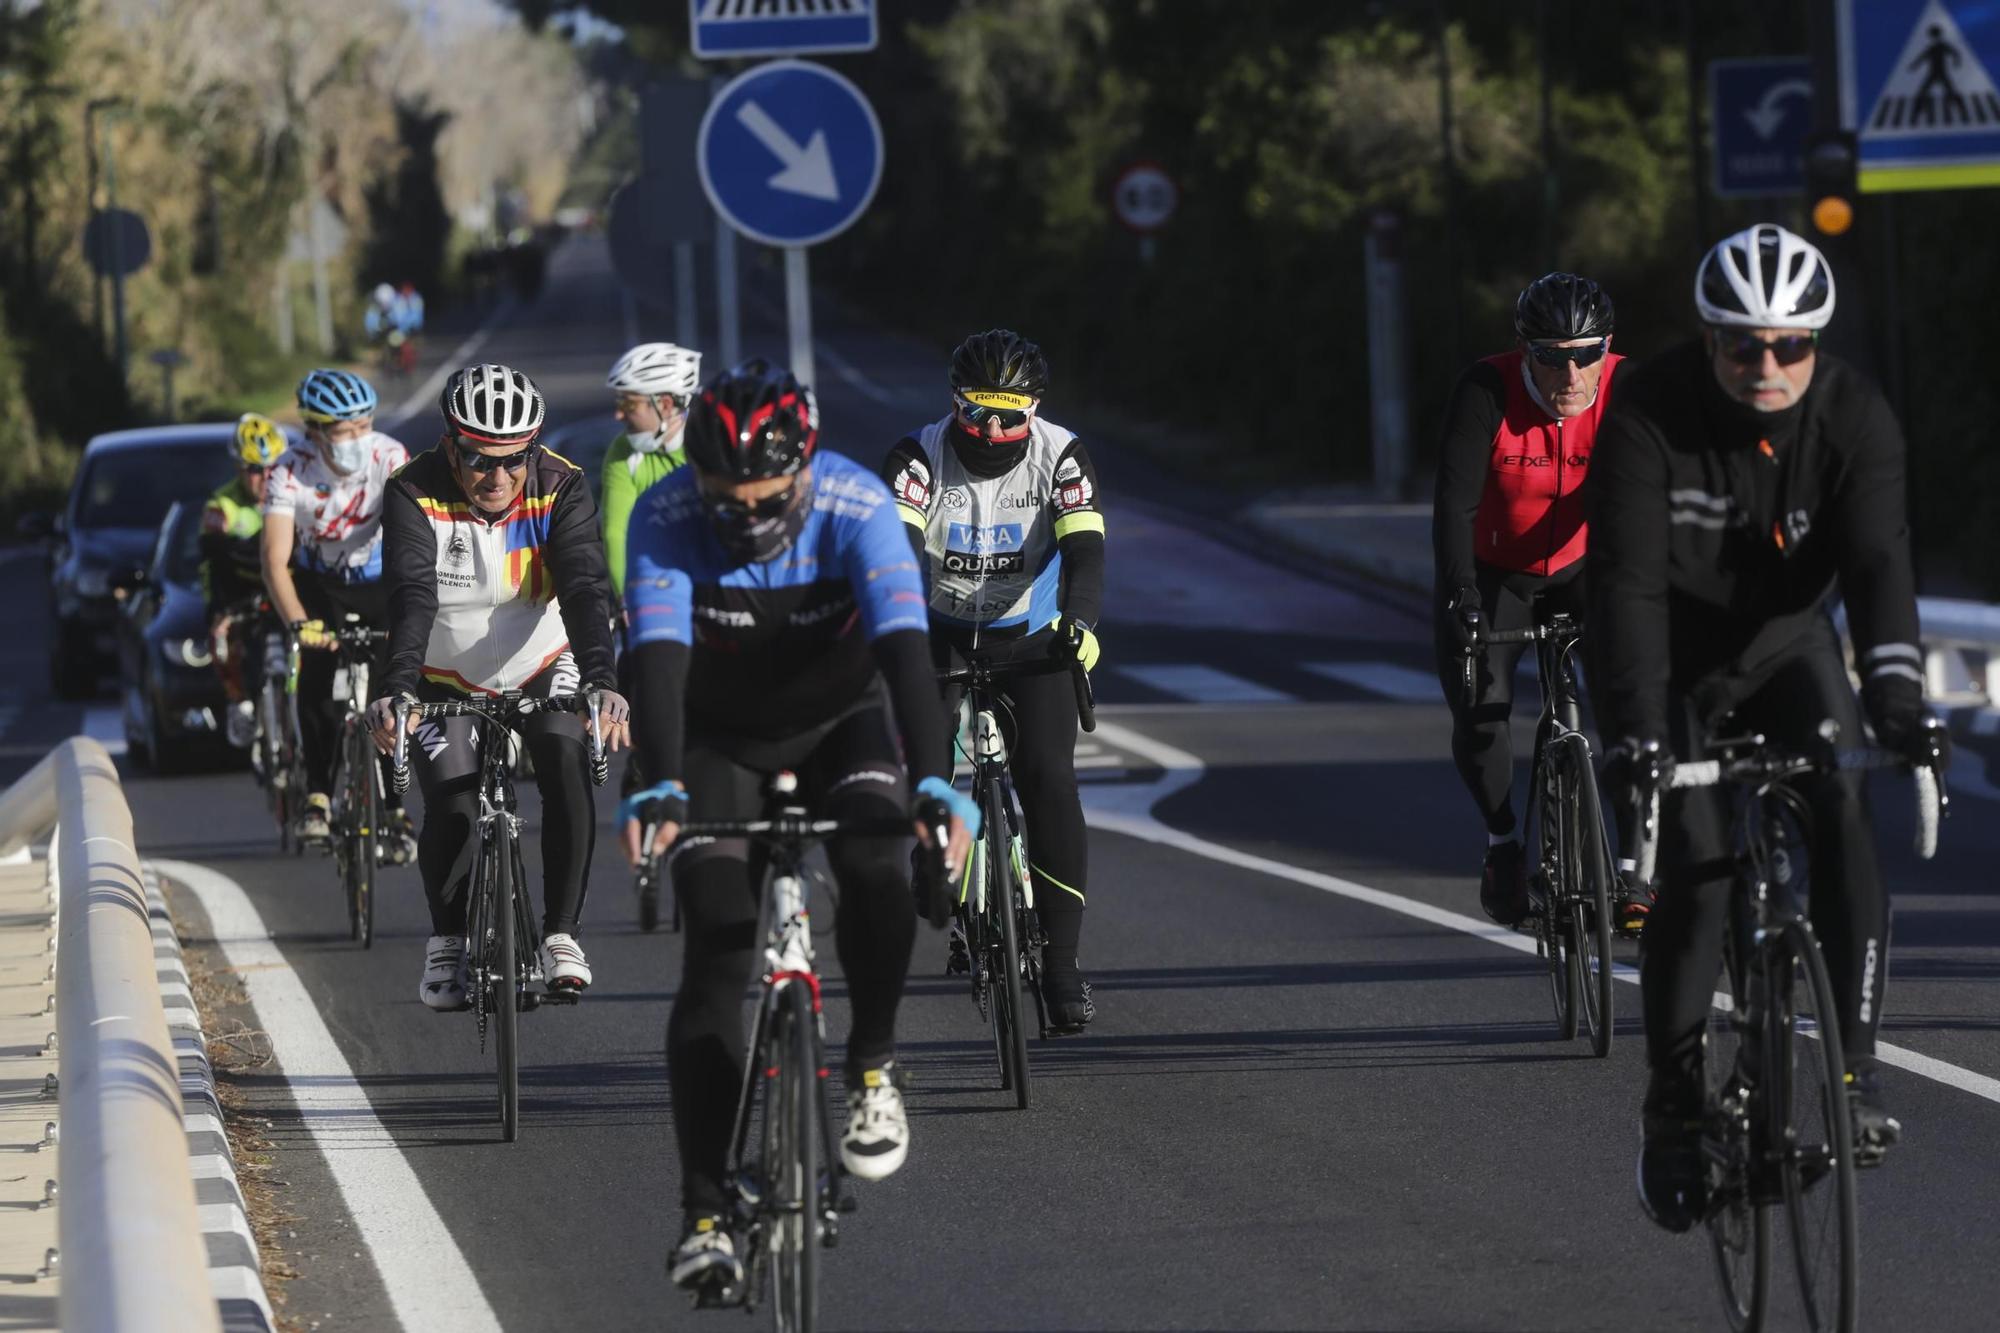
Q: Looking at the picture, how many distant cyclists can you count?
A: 2